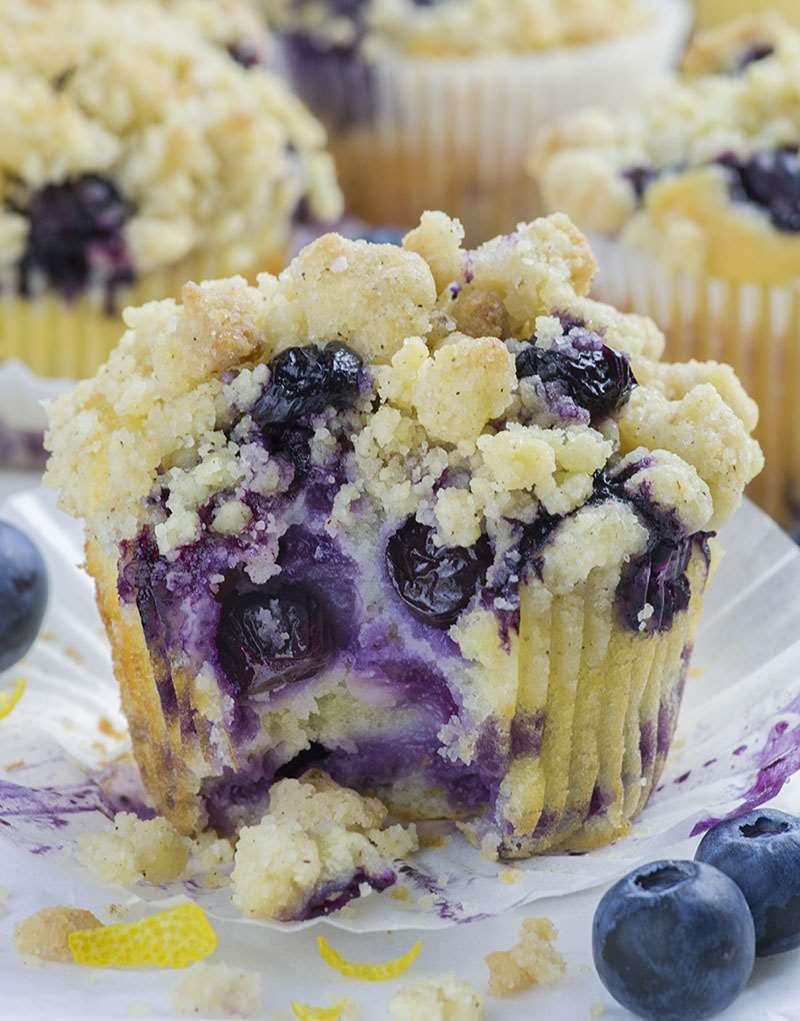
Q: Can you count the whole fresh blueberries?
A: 3